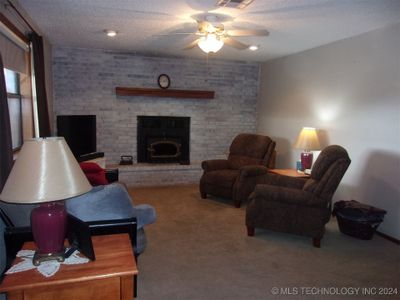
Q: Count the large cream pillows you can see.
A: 0